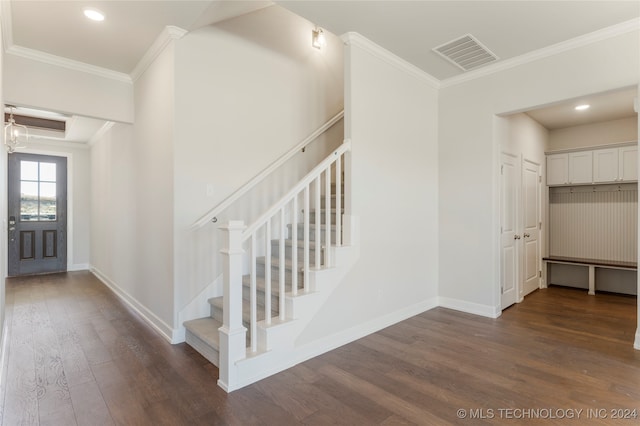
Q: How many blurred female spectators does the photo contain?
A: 0